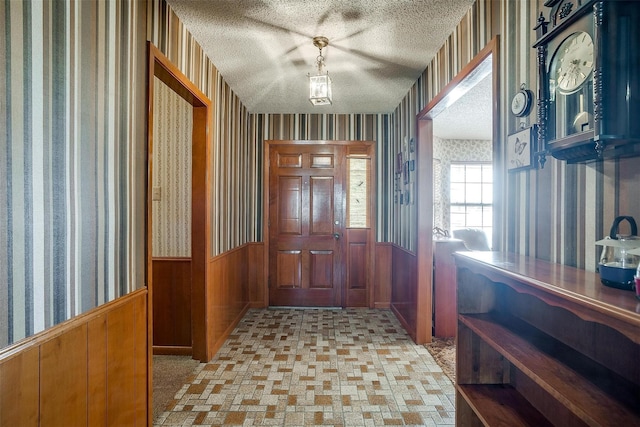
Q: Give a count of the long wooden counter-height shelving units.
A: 1